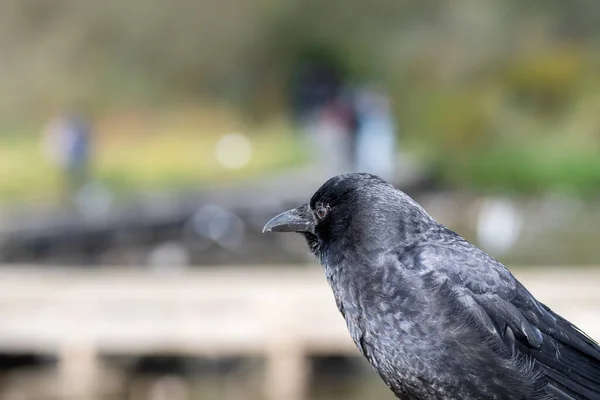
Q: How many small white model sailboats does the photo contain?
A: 0